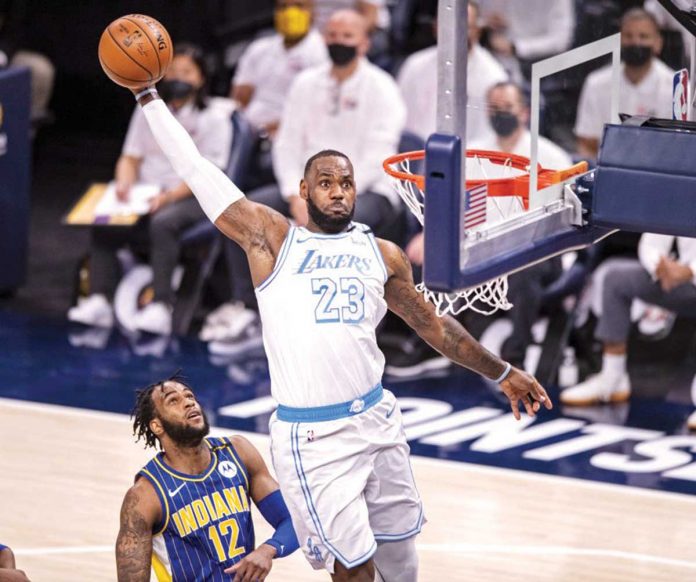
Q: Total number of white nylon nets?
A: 1